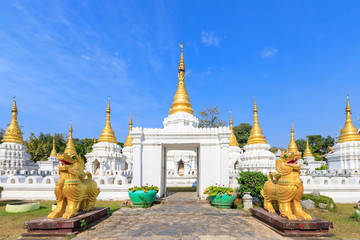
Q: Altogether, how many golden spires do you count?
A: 11